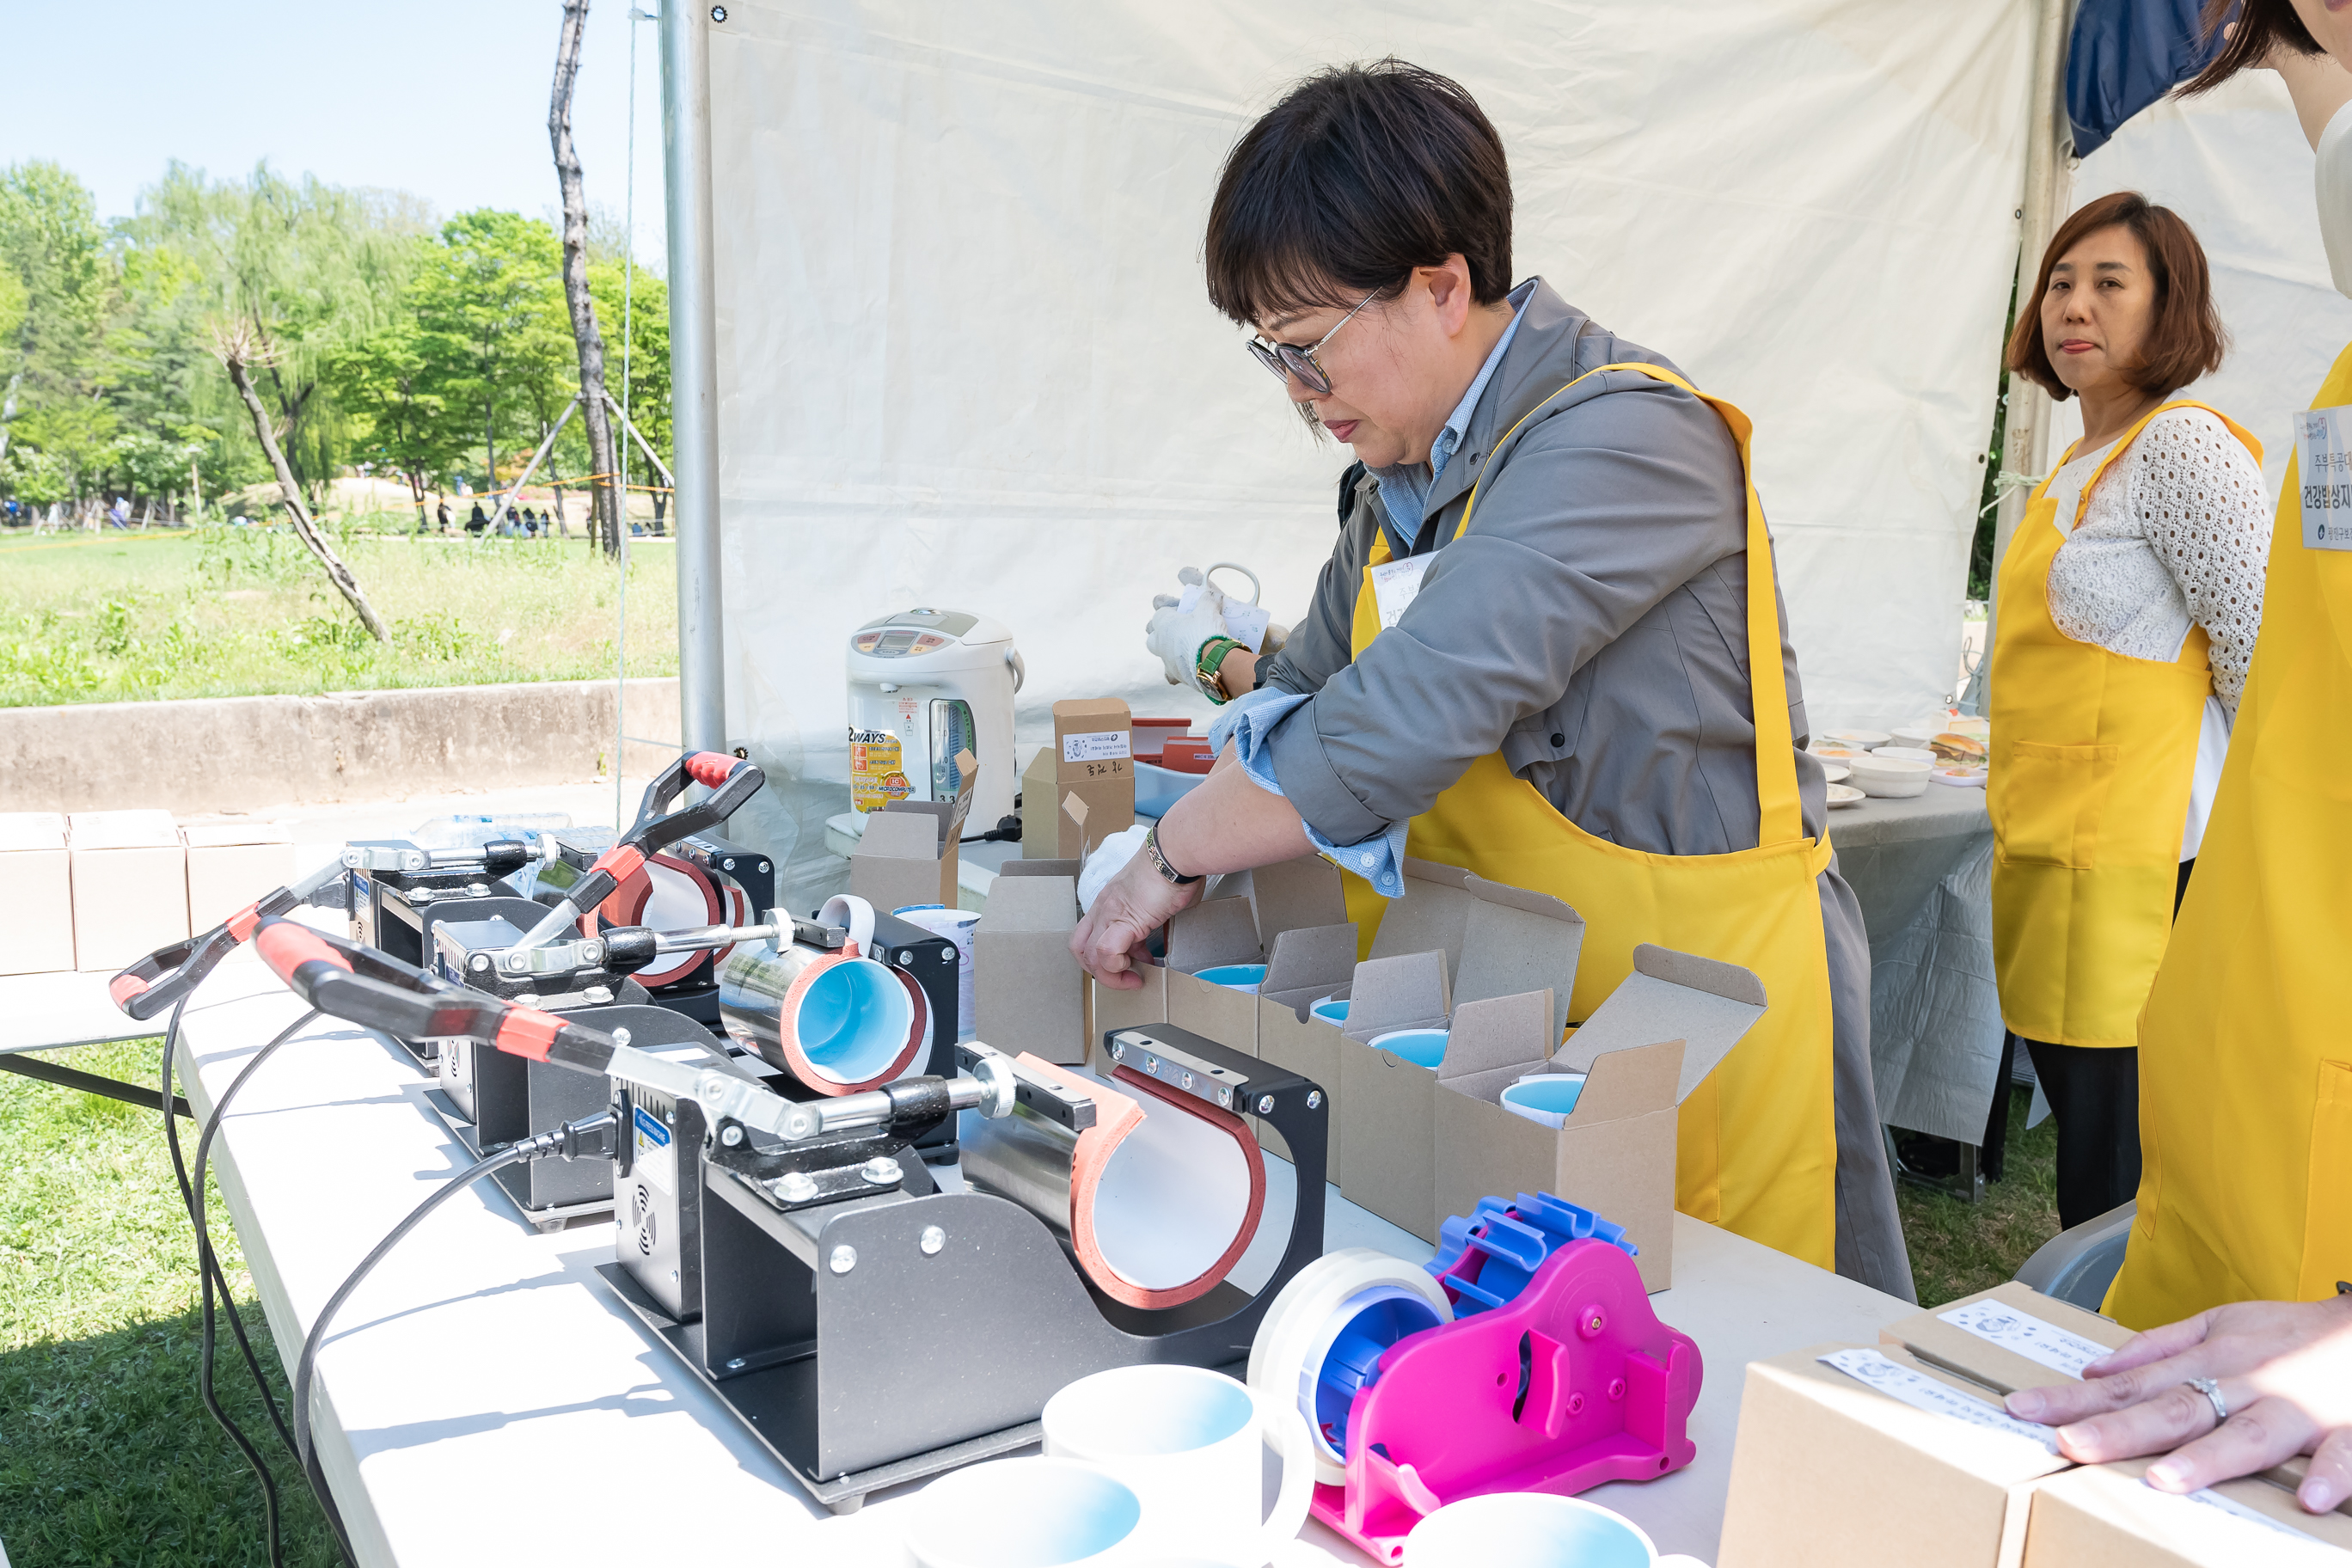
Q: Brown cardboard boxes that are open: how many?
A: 8